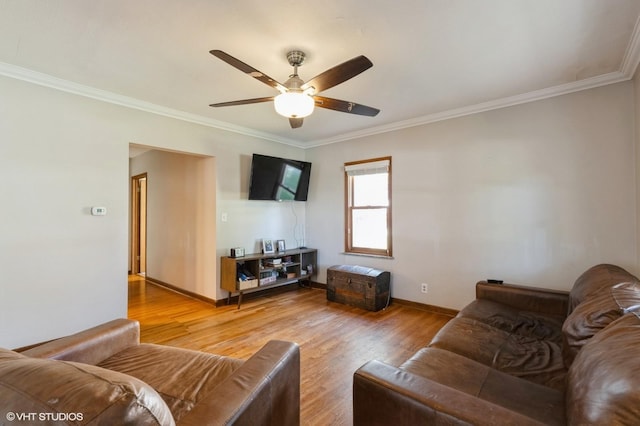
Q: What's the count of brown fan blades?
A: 5